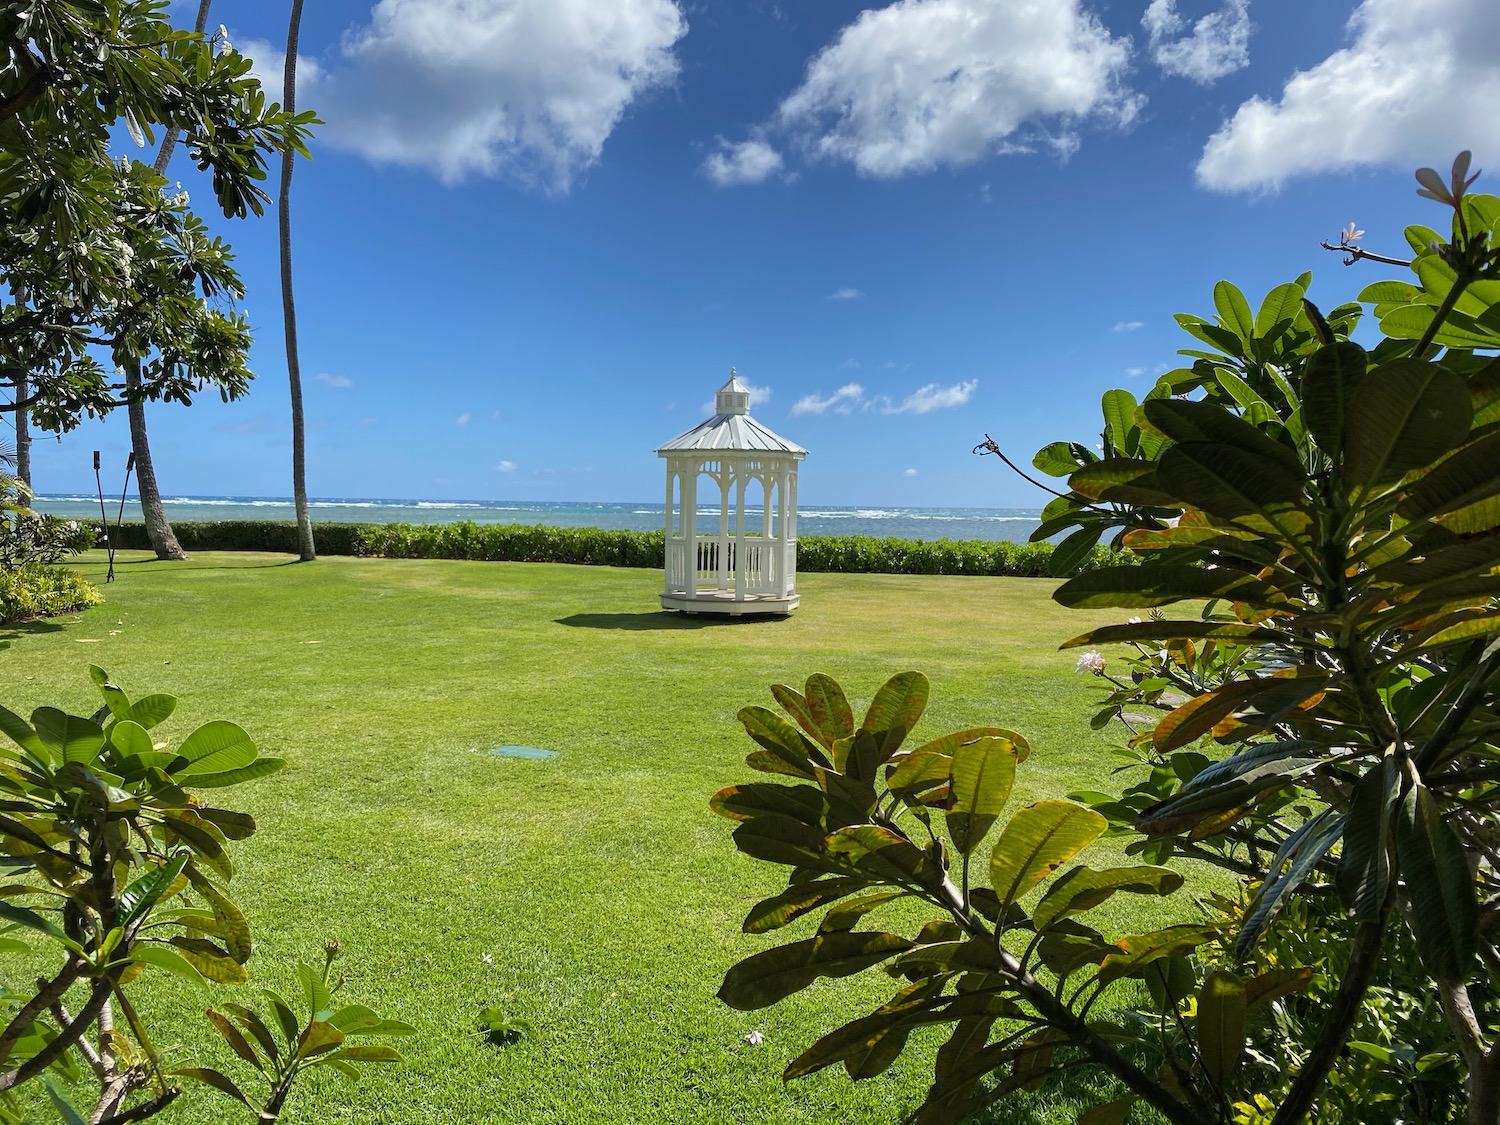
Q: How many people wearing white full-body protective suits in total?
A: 0